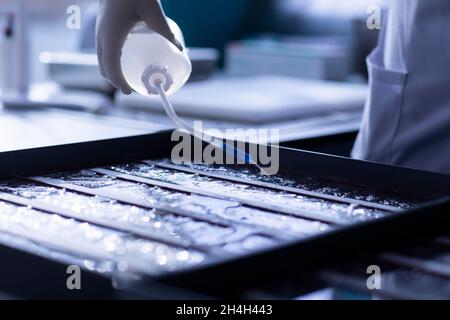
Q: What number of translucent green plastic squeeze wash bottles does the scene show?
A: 0